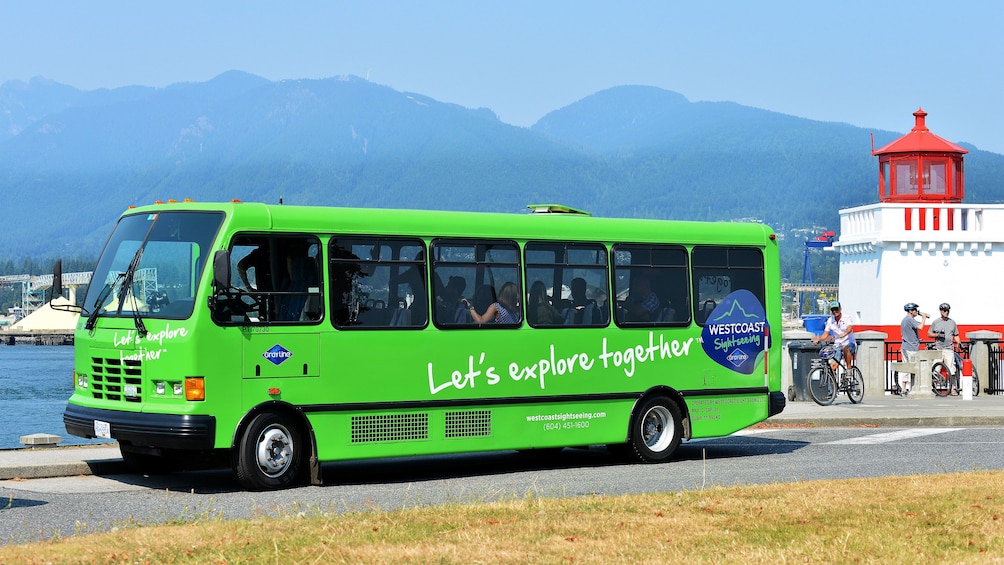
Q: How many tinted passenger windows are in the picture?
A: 5